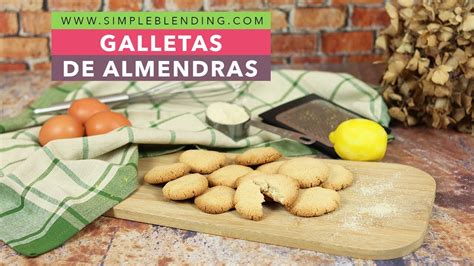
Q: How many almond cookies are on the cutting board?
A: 12